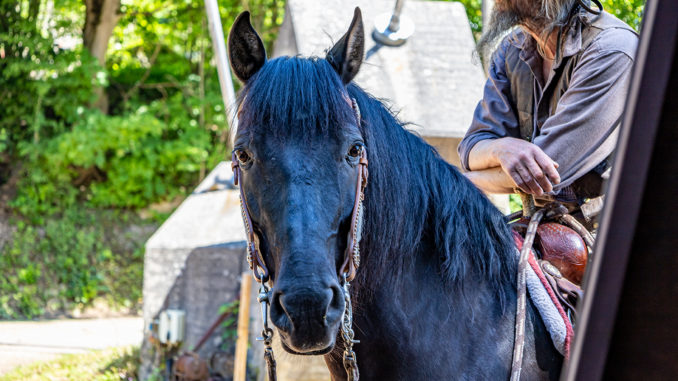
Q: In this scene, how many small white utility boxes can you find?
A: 1